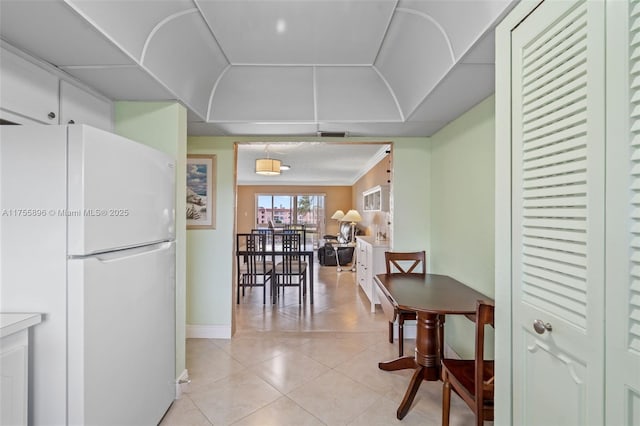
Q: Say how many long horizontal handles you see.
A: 1